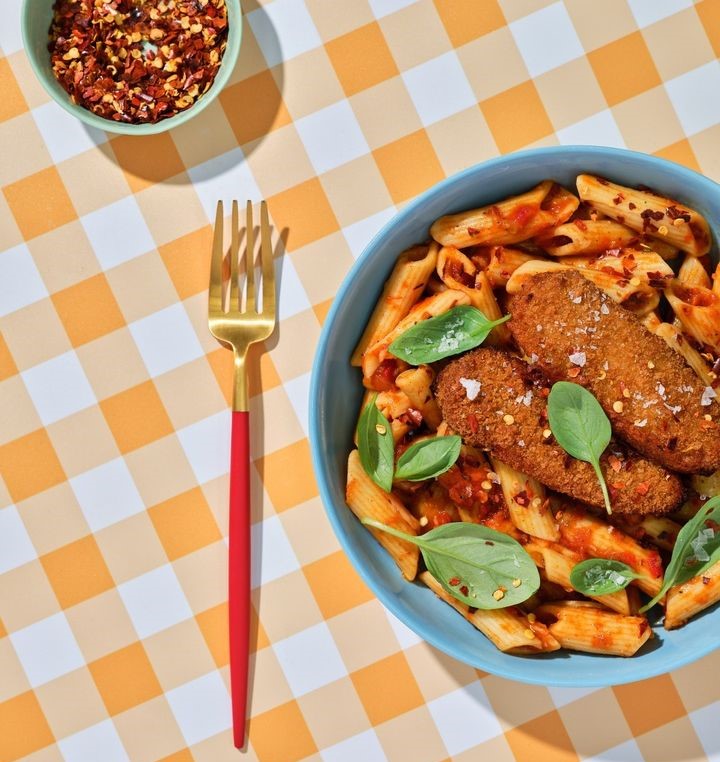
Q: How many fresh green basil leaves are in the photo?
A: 7